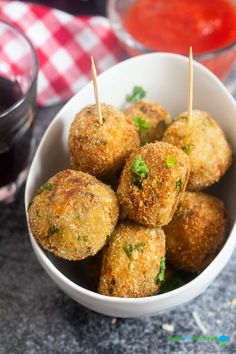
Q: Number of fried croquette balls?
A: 7